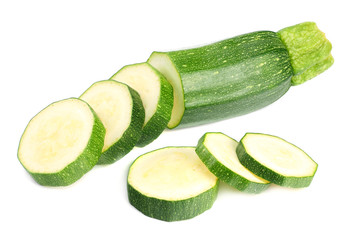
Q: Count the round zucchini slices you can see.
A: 6